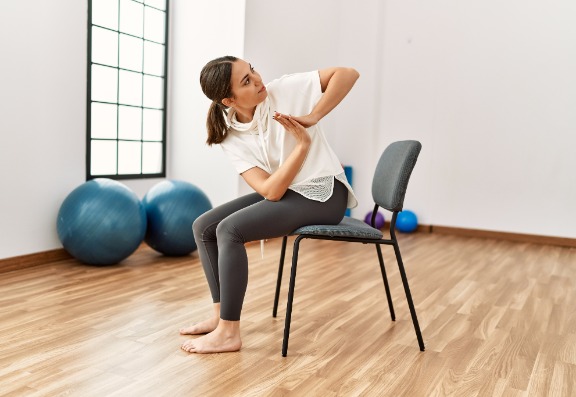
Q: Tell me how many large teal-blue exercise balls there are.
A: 2